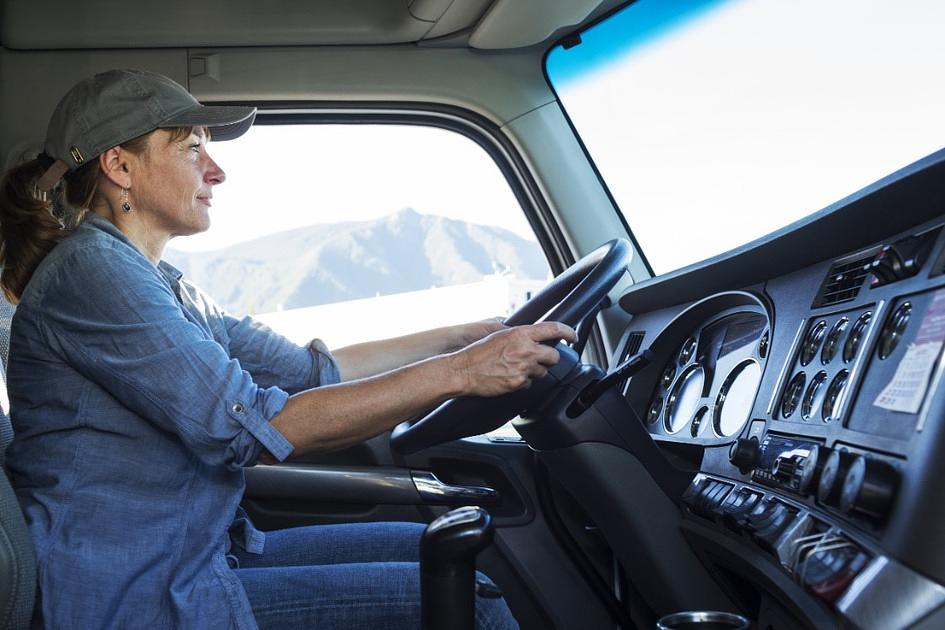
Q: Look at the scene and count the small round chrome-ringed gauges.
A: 12